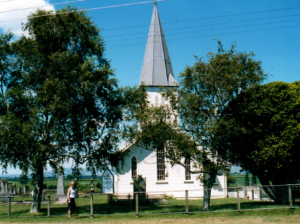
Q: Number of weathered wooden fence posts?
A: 7